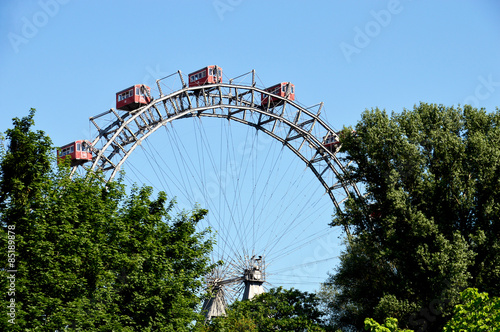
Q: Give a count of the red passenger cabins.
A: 5